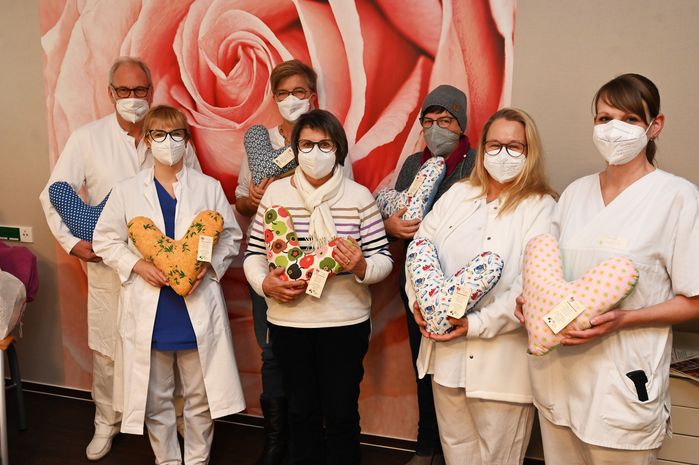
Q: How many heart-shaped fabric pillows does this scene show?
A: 7